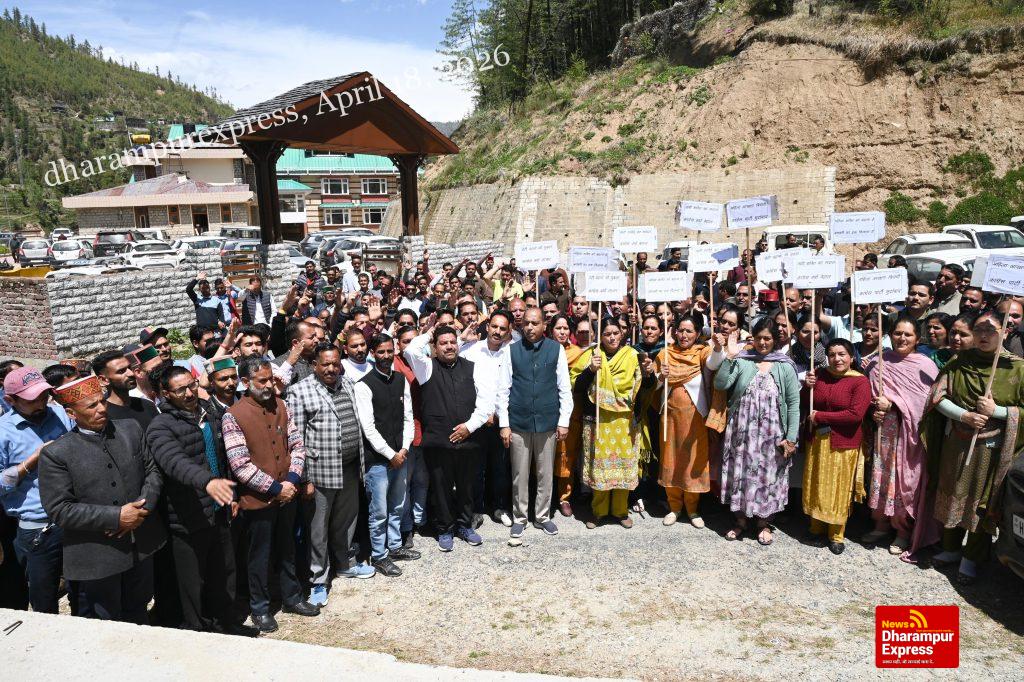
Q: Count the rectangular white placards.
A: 13